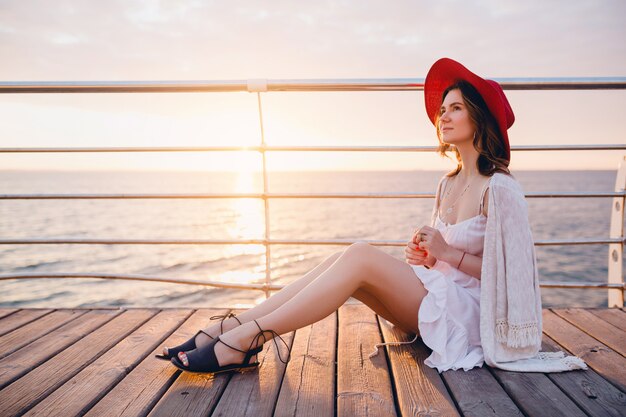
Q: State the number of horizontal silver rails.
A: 5